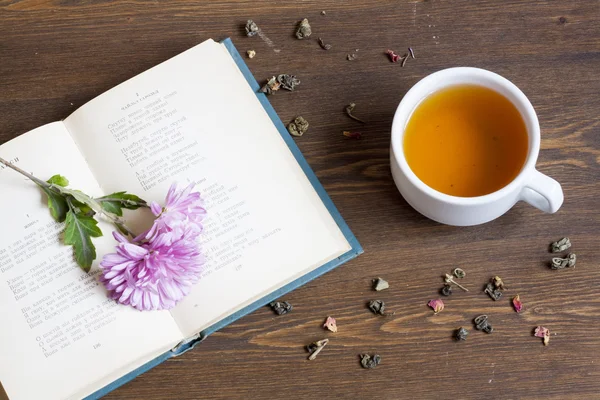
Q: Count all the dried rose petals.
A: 6